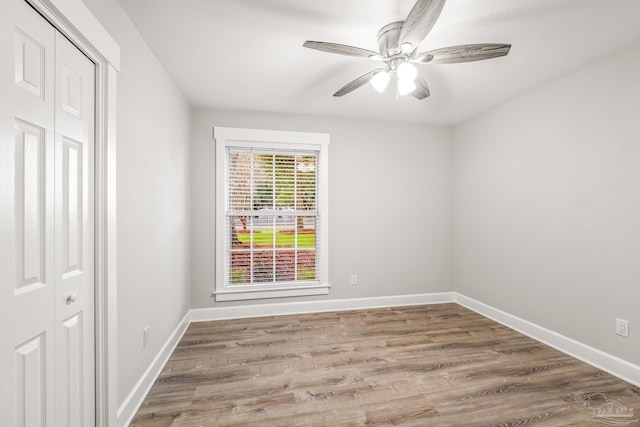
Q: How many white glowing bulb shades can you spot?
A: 3